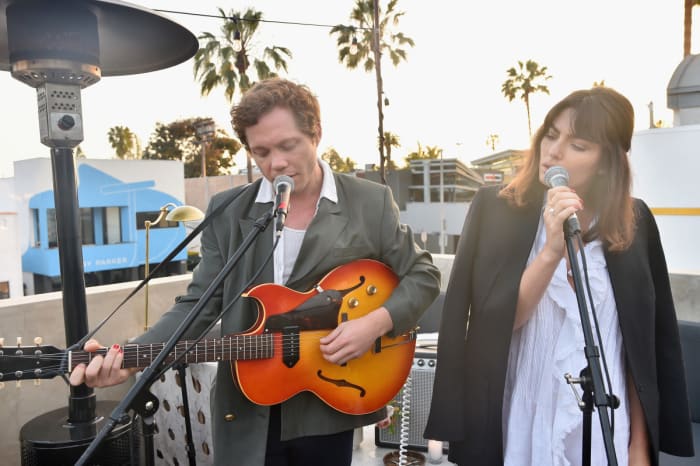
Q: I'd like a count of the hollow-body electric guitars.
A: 1